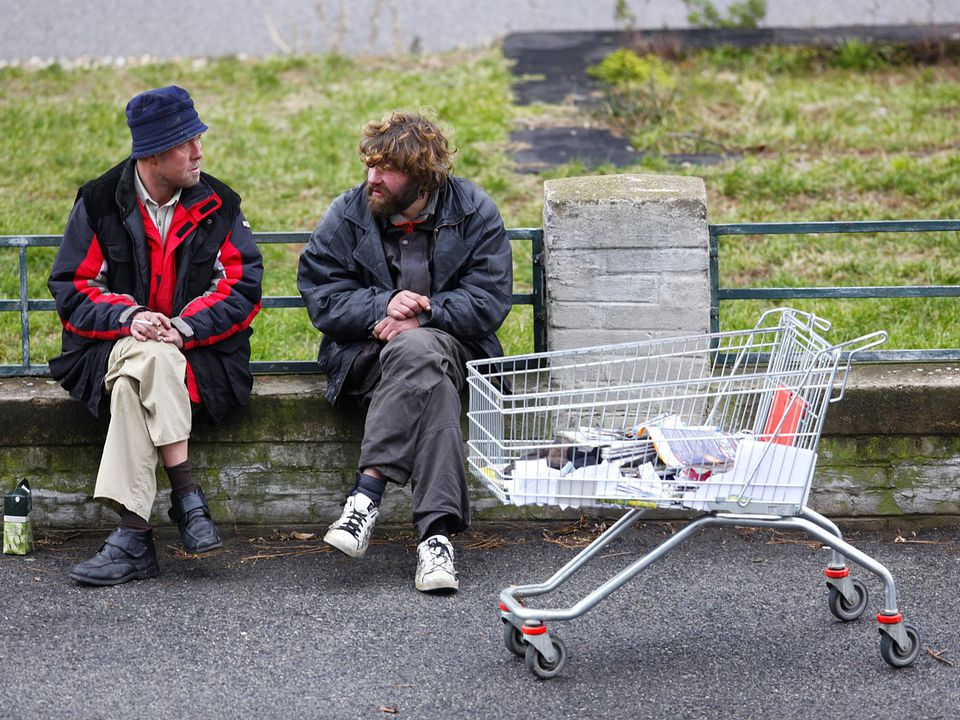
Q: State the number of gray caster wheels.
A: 4